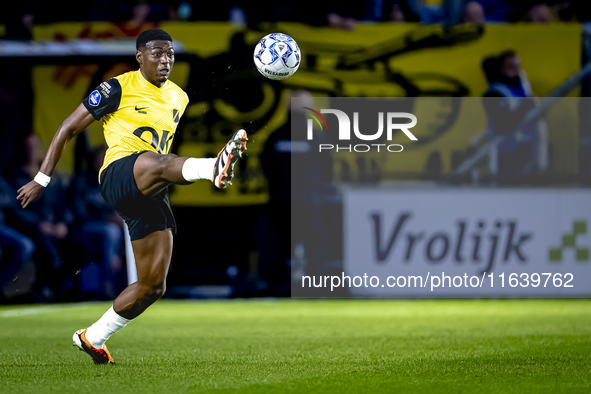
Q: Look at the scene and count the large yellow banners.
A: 1